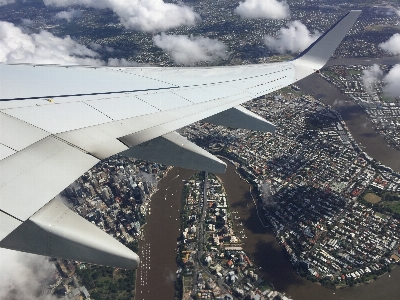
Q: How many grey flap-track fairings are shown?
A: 3